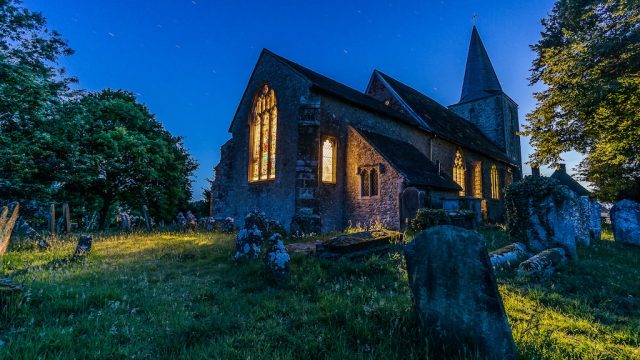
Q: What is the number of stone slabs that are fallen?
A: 2